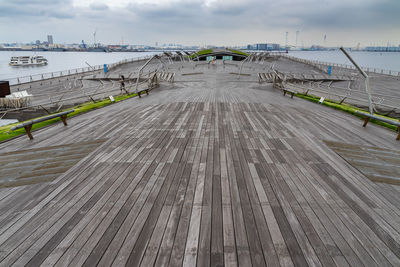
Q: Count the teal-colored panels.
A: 2